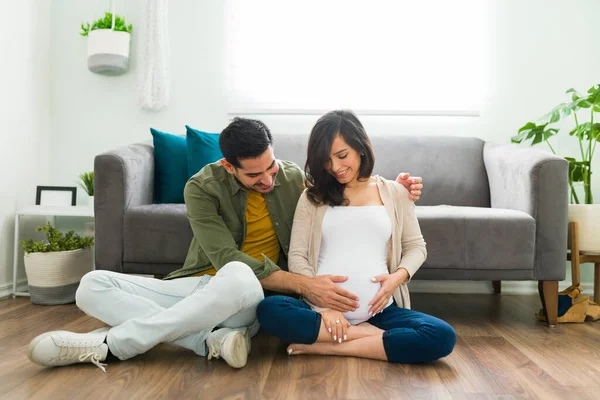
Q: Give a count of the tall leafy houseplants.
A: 1